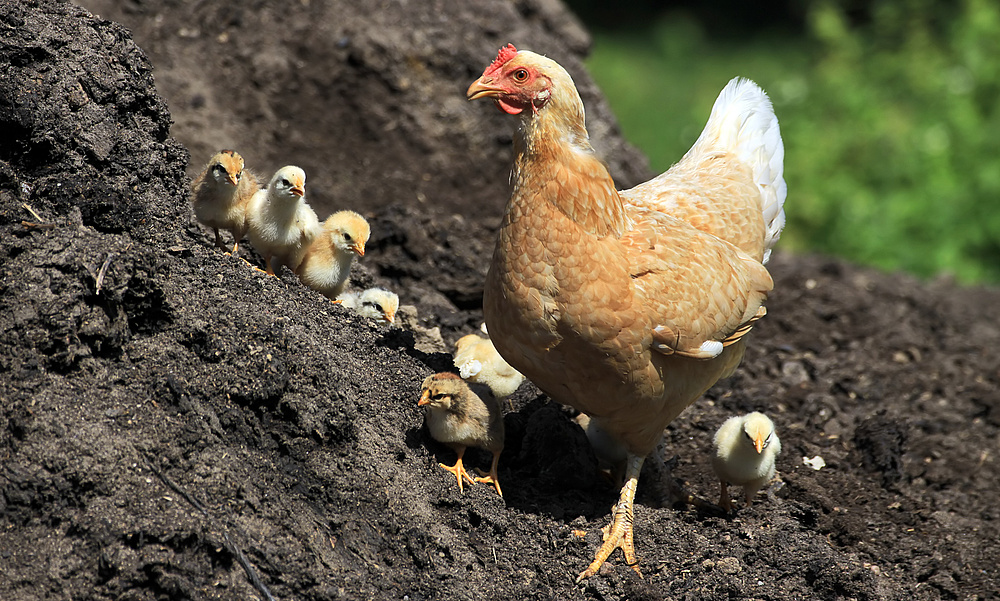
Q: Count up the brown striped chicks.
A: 1